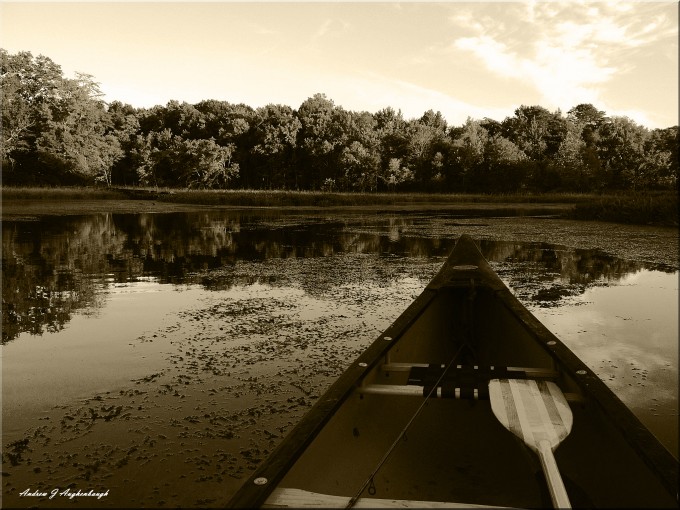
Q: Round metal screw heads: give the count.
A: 5